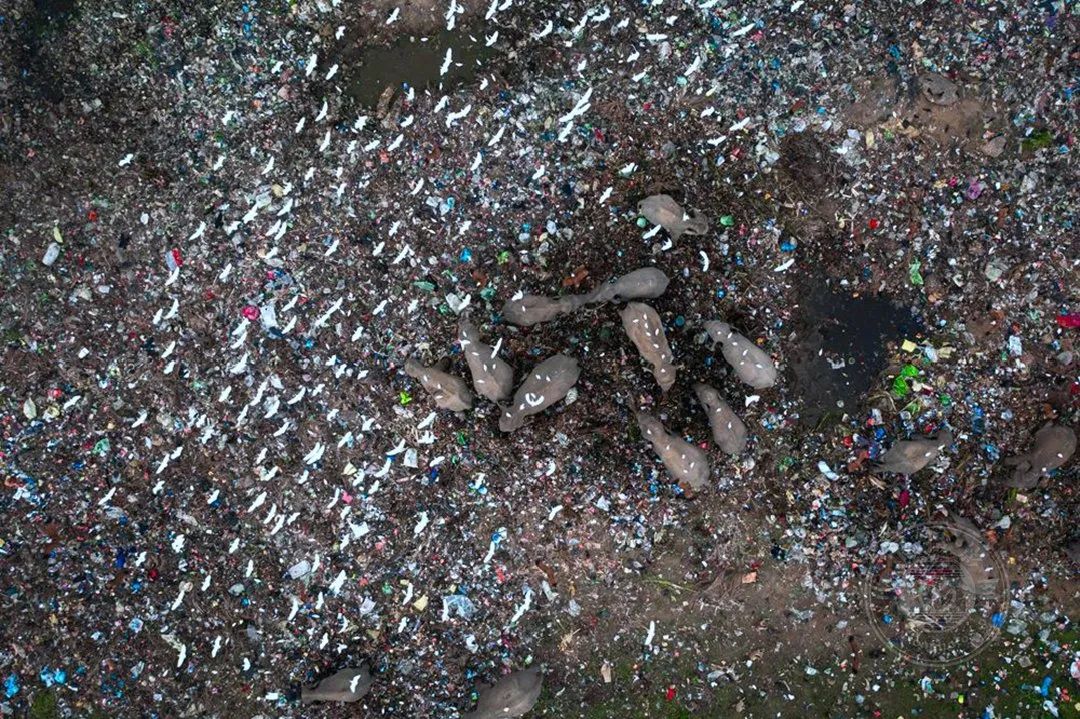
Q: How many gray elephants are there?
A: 15